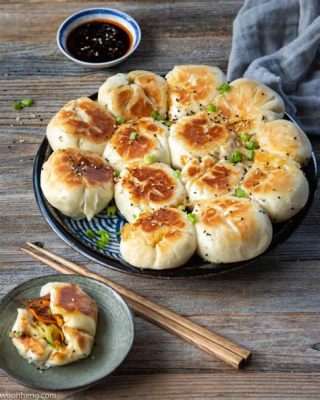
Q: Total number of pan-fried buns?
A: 14